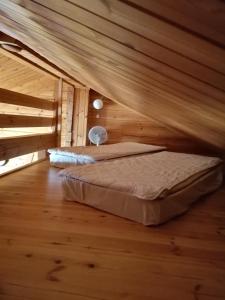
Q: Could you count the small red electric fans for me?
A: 0